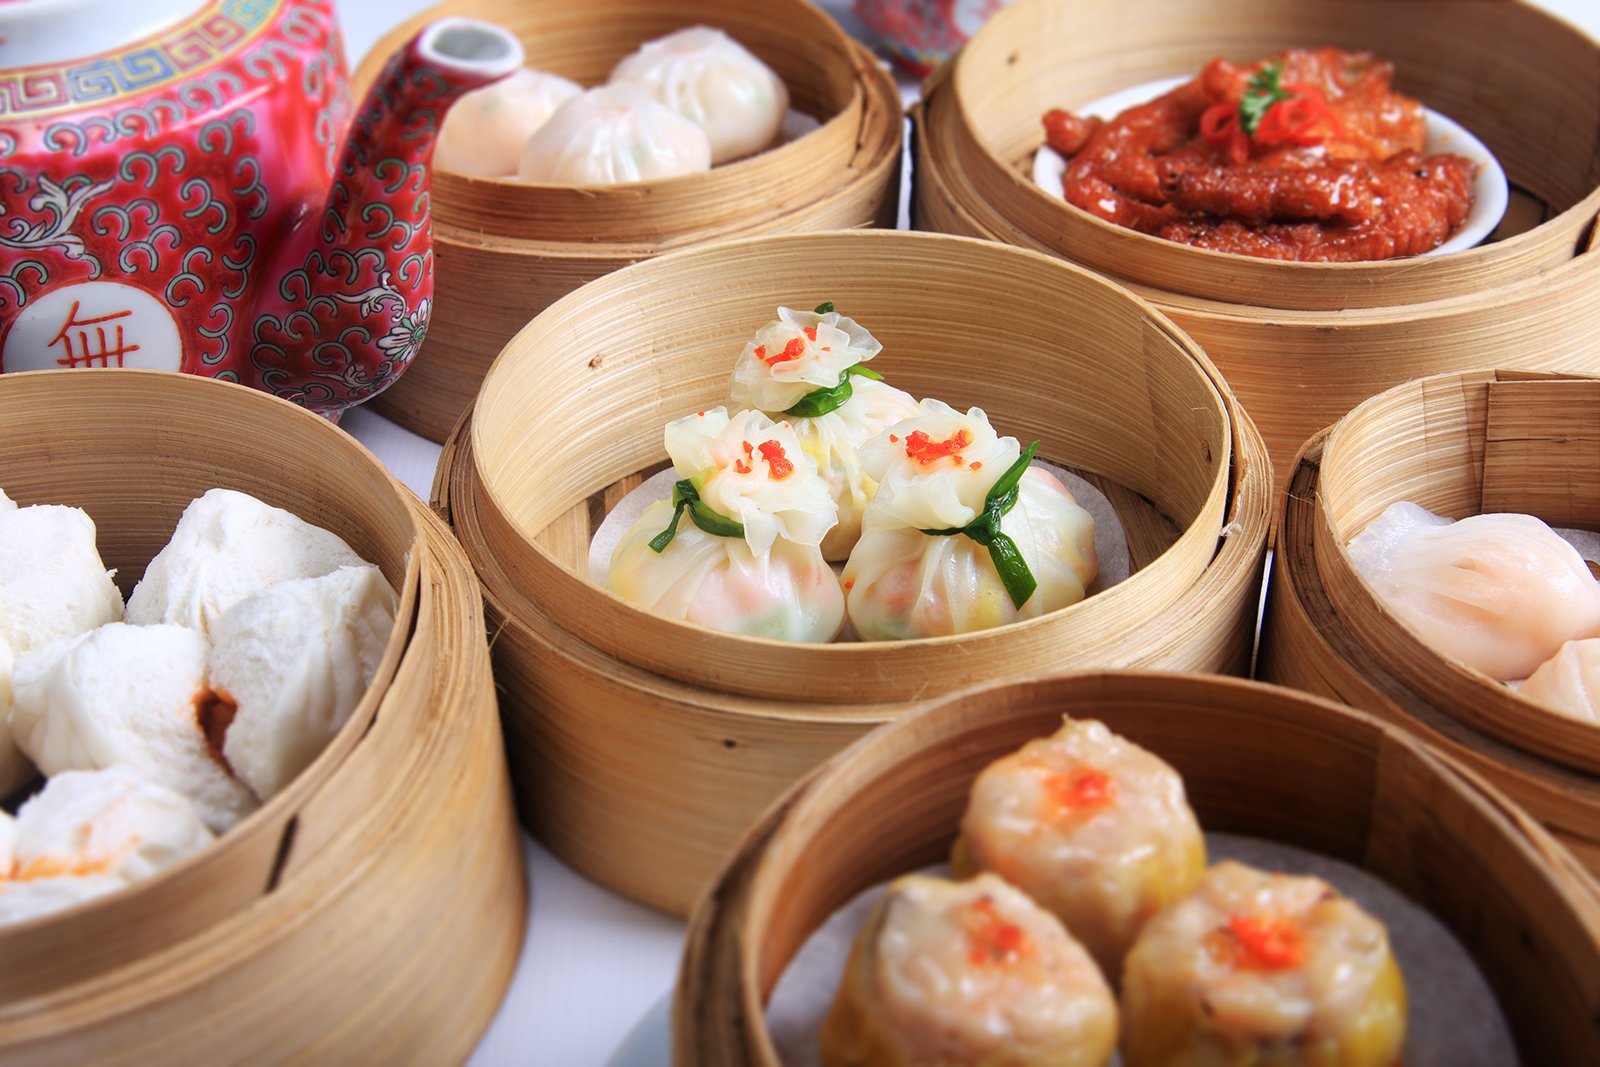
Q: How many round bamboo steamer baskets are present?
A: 6